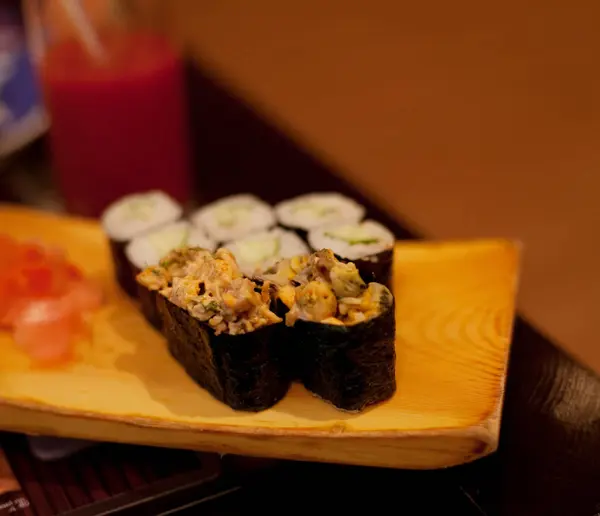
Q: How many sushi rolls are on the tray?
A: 8